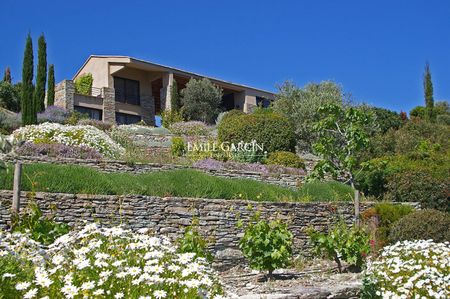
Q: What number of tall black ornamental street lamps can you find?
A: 0